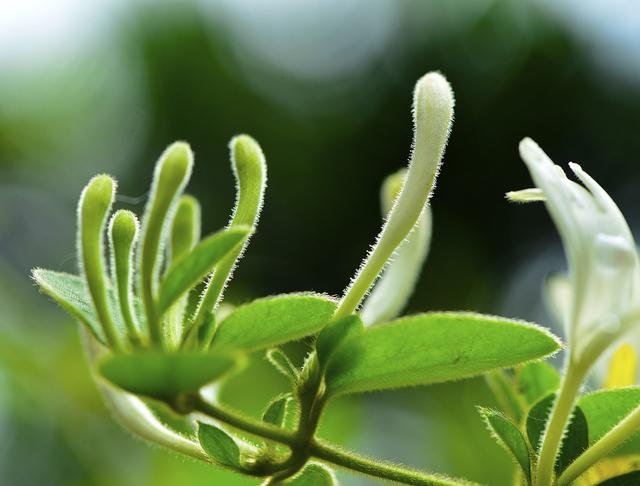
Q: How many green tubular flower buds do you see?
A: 5